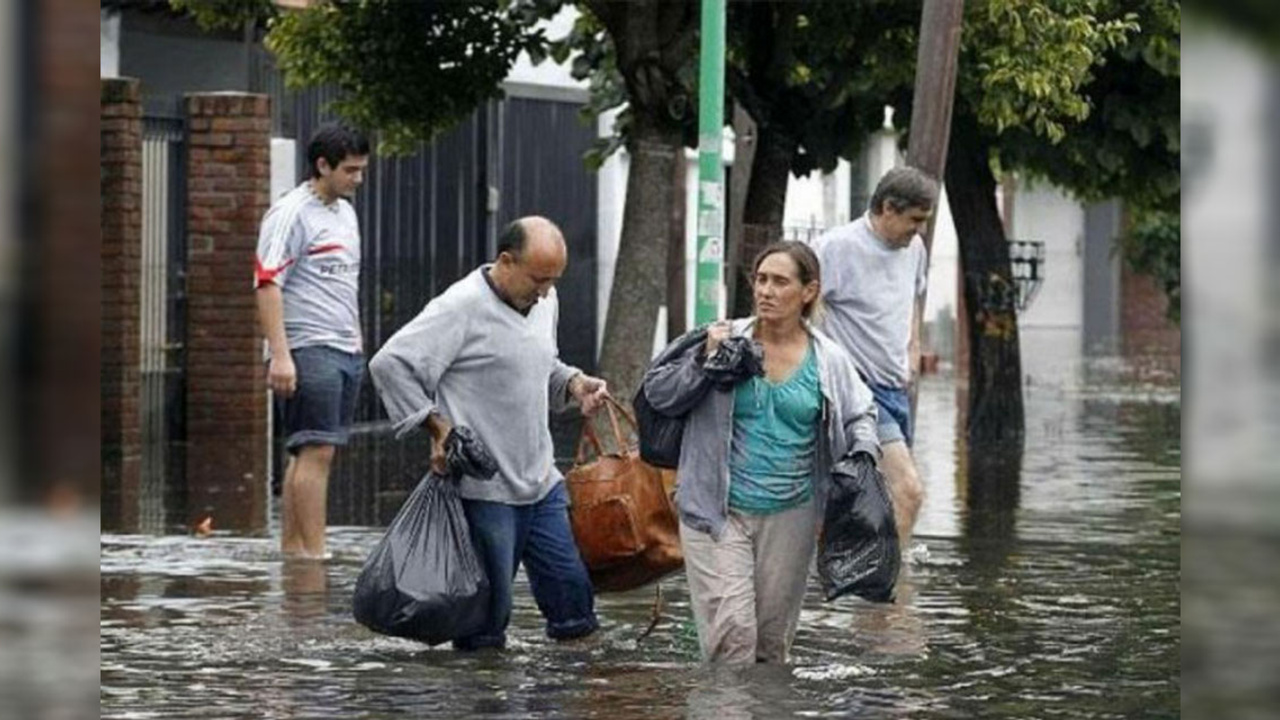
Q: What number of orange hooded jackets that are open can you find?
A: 0